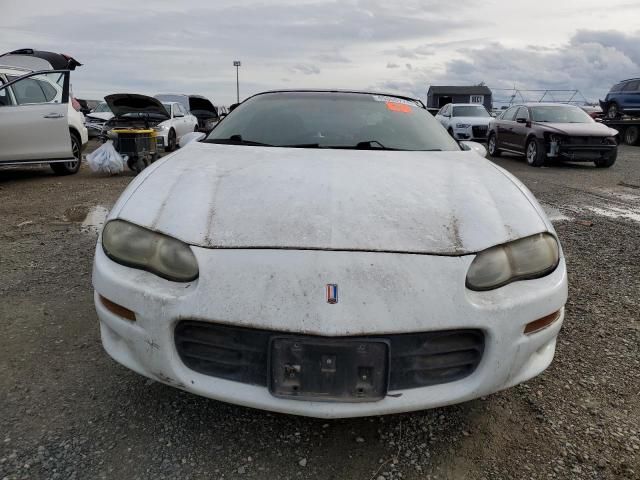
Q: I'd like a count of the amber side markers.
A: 2